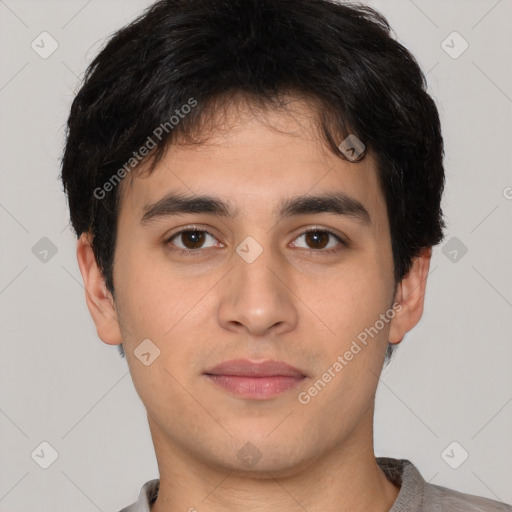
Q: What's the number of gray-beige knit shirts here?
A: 1